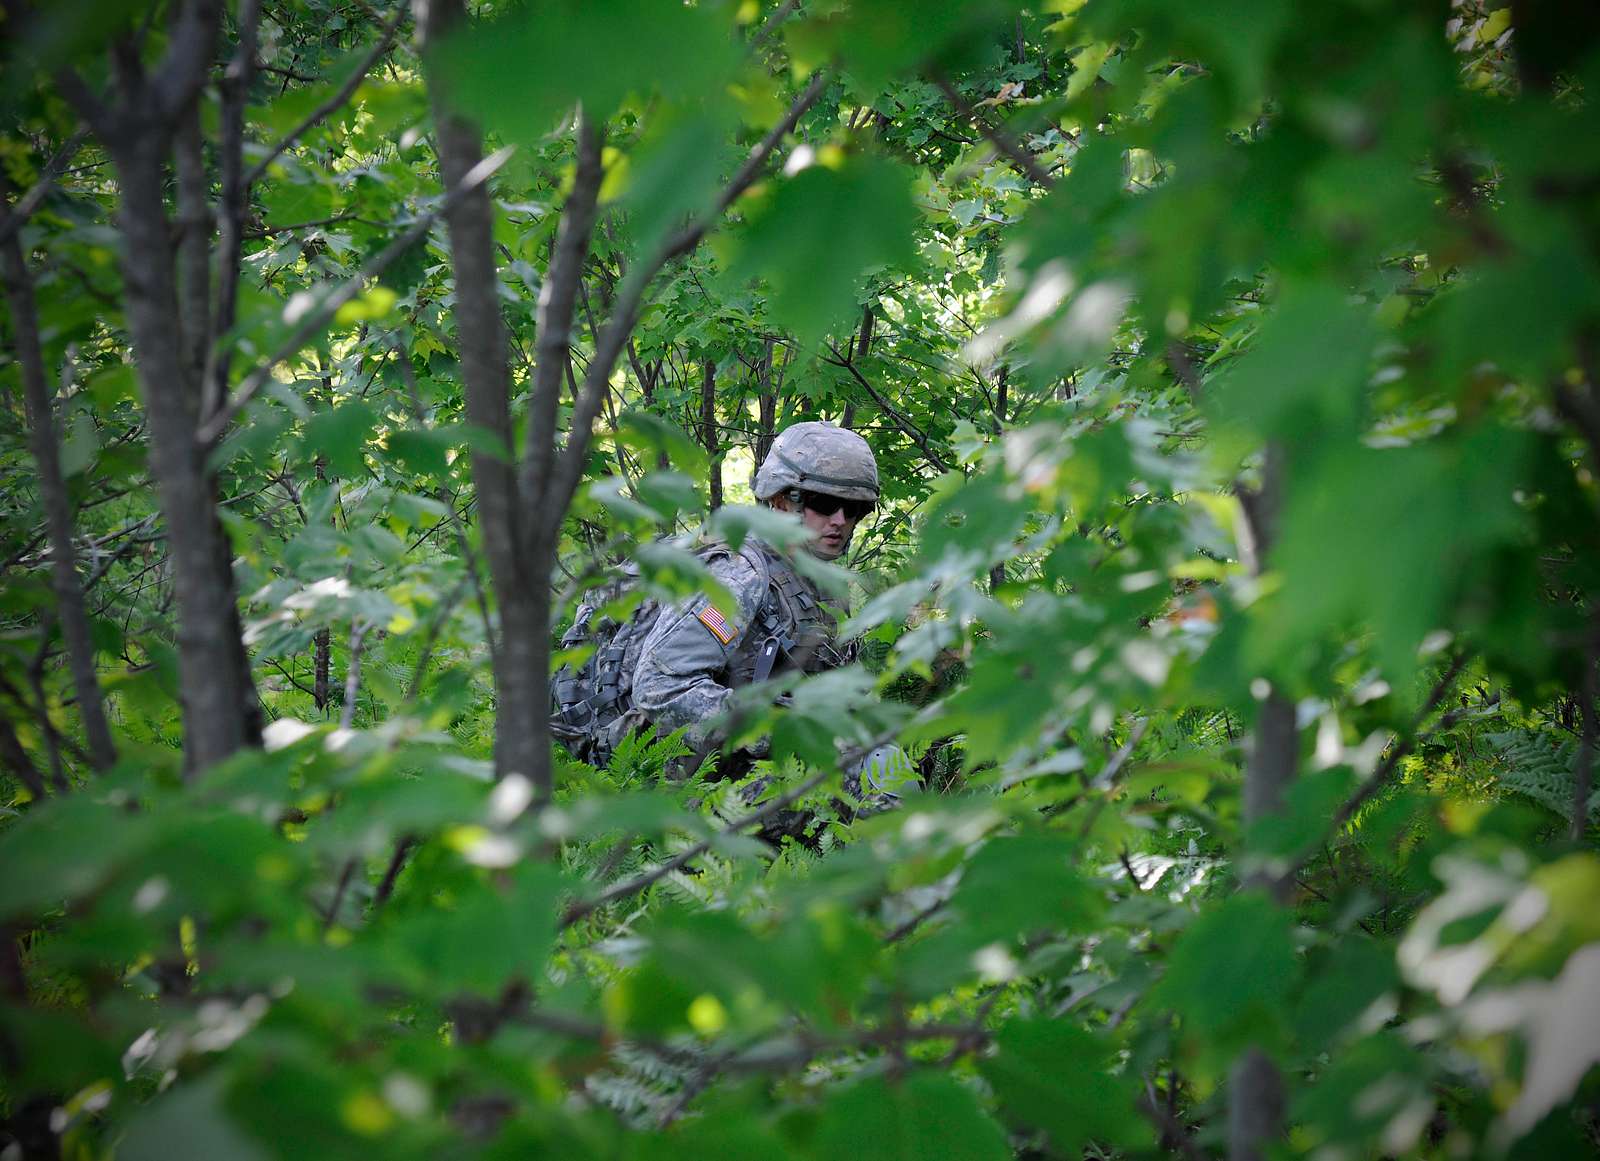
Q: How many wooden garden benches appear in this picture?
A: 0